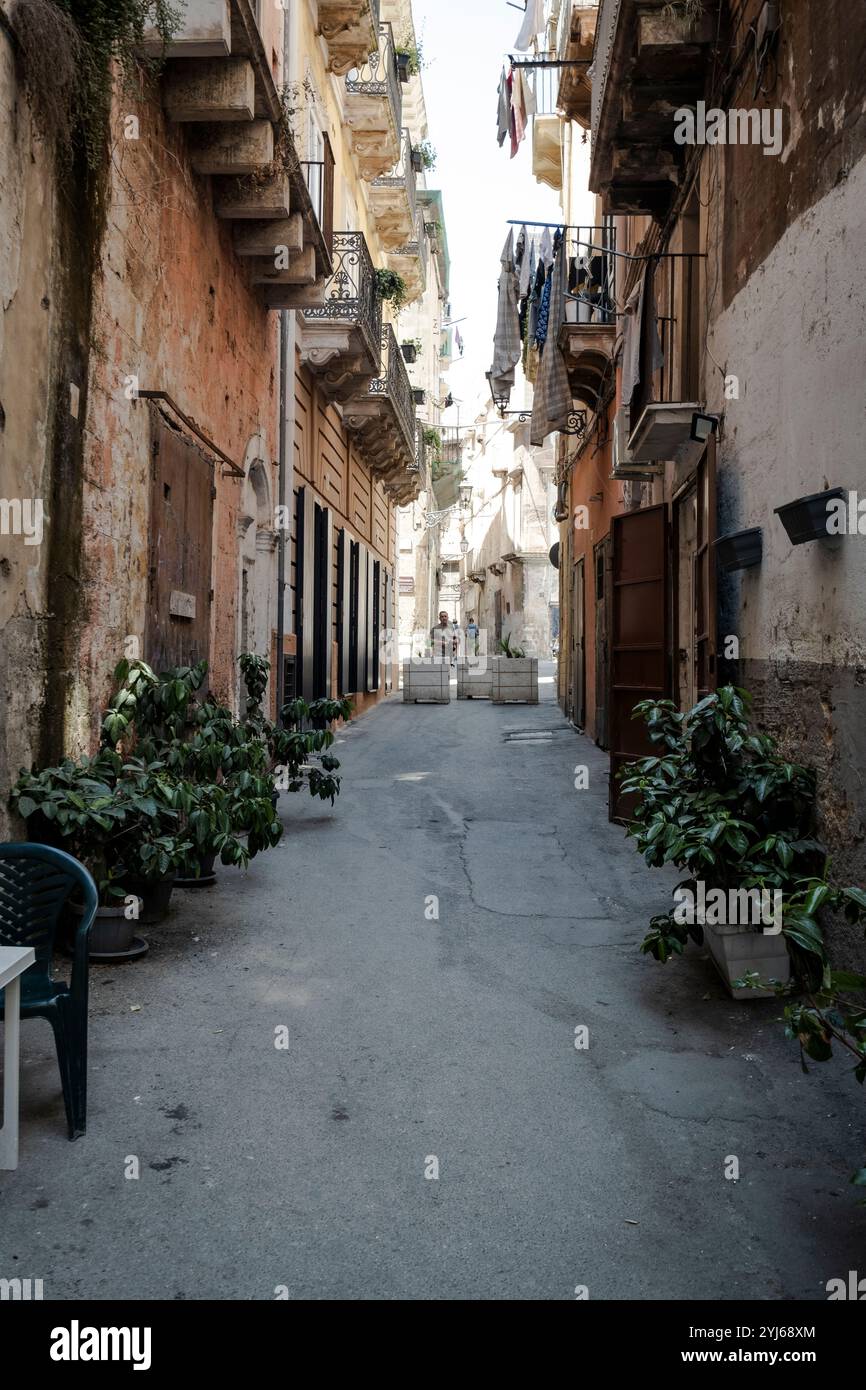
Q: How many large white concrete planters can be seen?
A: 3